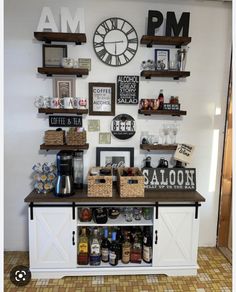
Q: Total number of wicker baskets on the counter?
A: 2